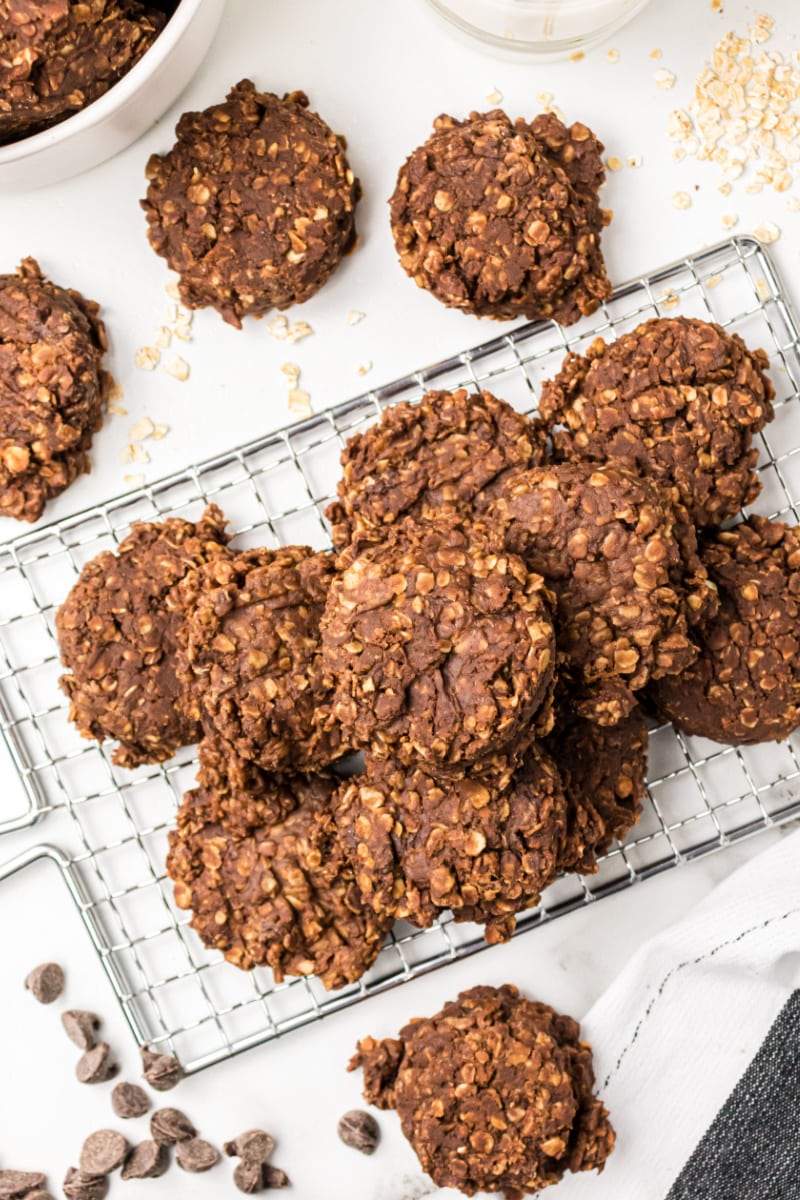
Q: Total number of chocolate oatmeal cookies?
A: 14